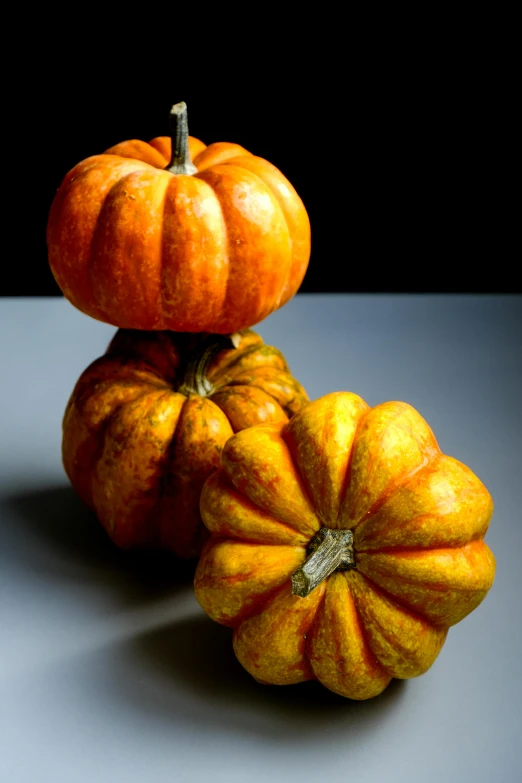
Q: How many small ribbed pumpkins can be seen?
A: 3